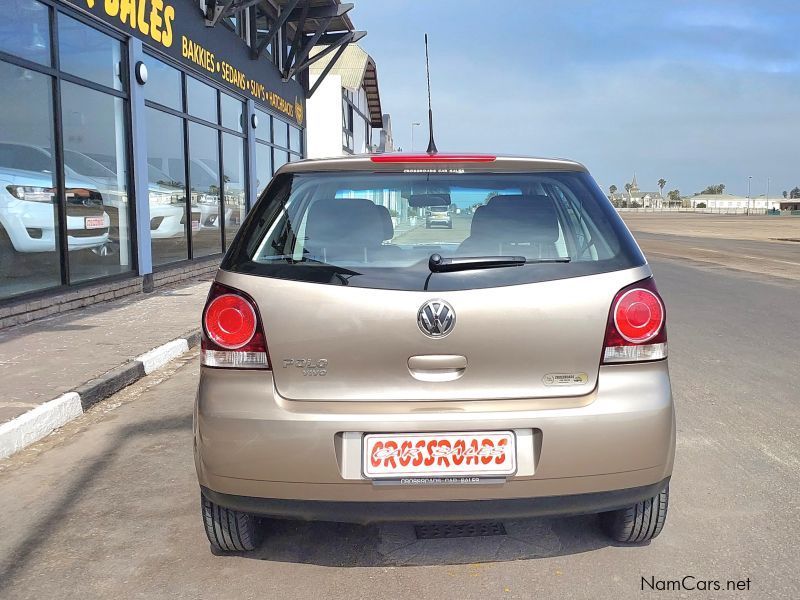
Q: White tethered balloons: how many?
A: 0